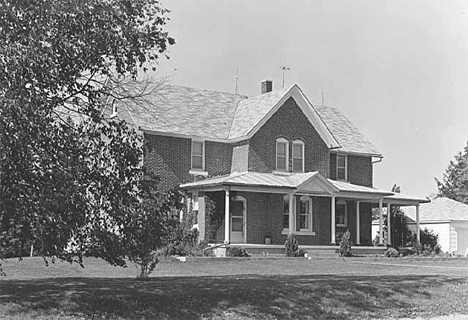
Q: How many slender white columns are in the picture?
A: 7